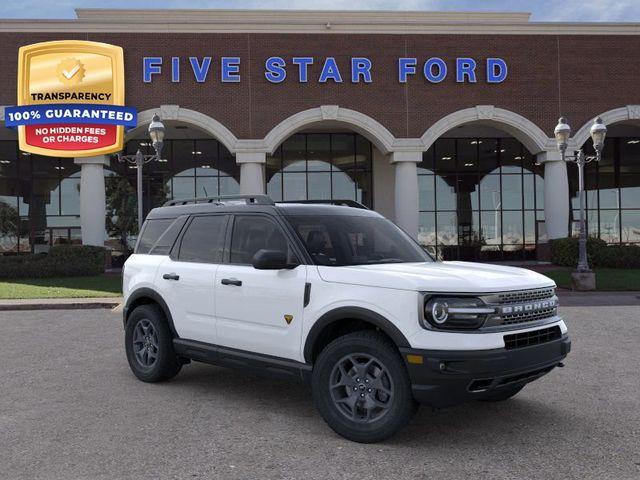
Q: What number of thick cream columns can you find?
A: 4